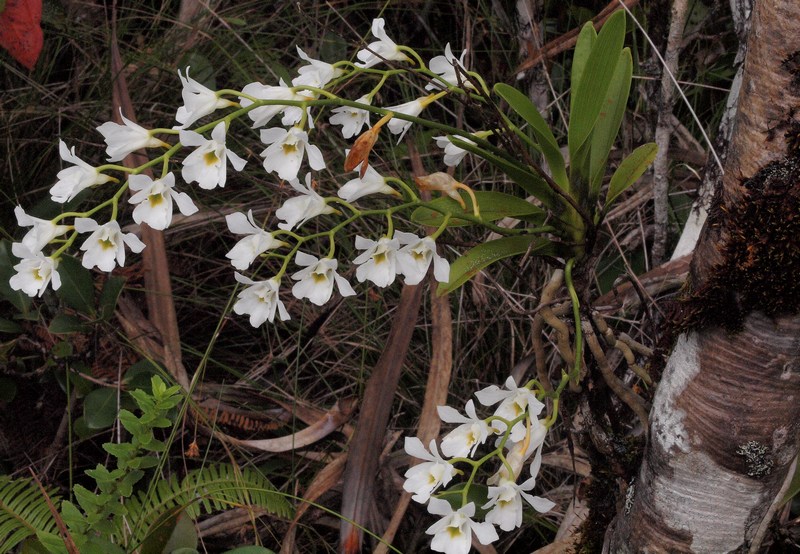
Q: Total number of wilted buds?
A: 2